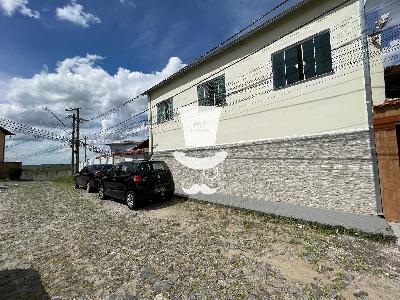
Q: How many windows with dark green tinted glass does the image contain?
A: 3